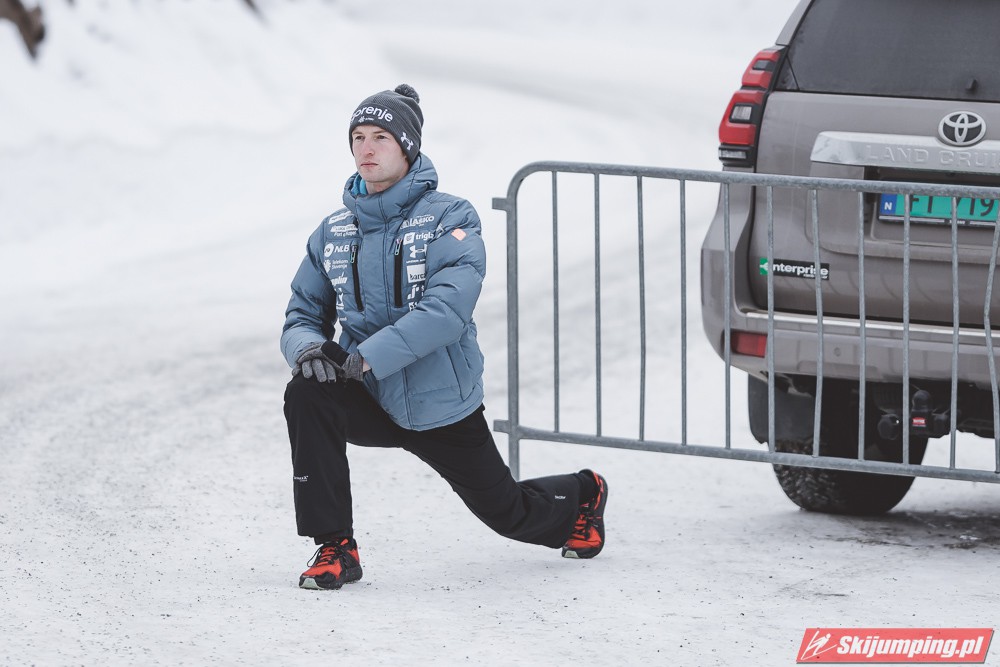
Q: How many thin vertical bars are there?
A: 11